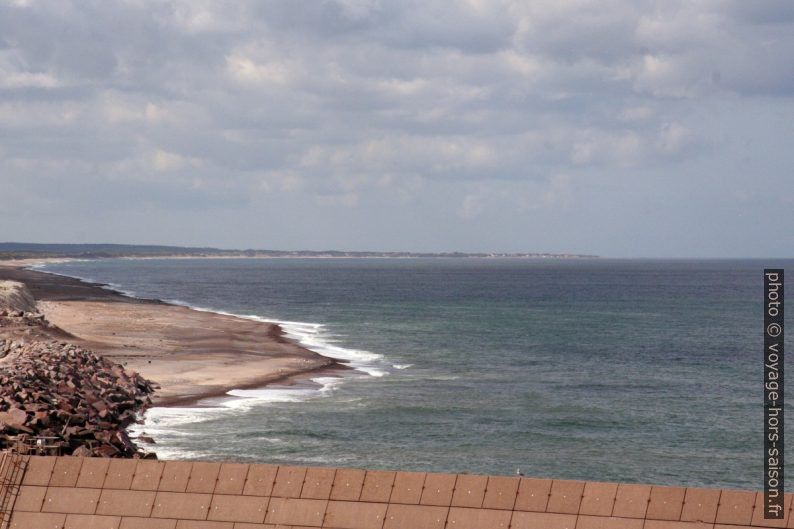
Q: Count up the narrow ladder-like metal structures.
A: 1